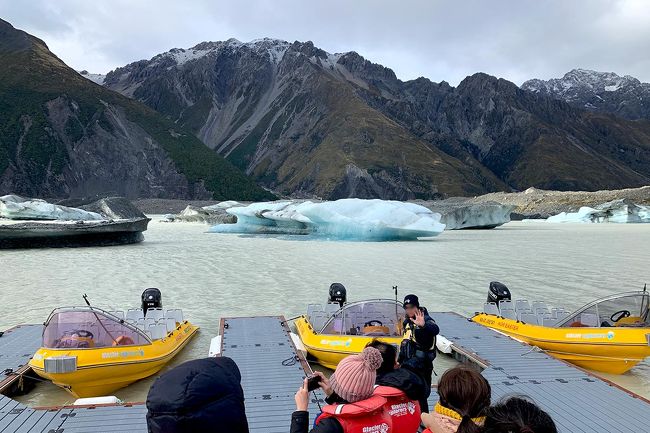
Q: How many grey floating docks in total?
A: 3